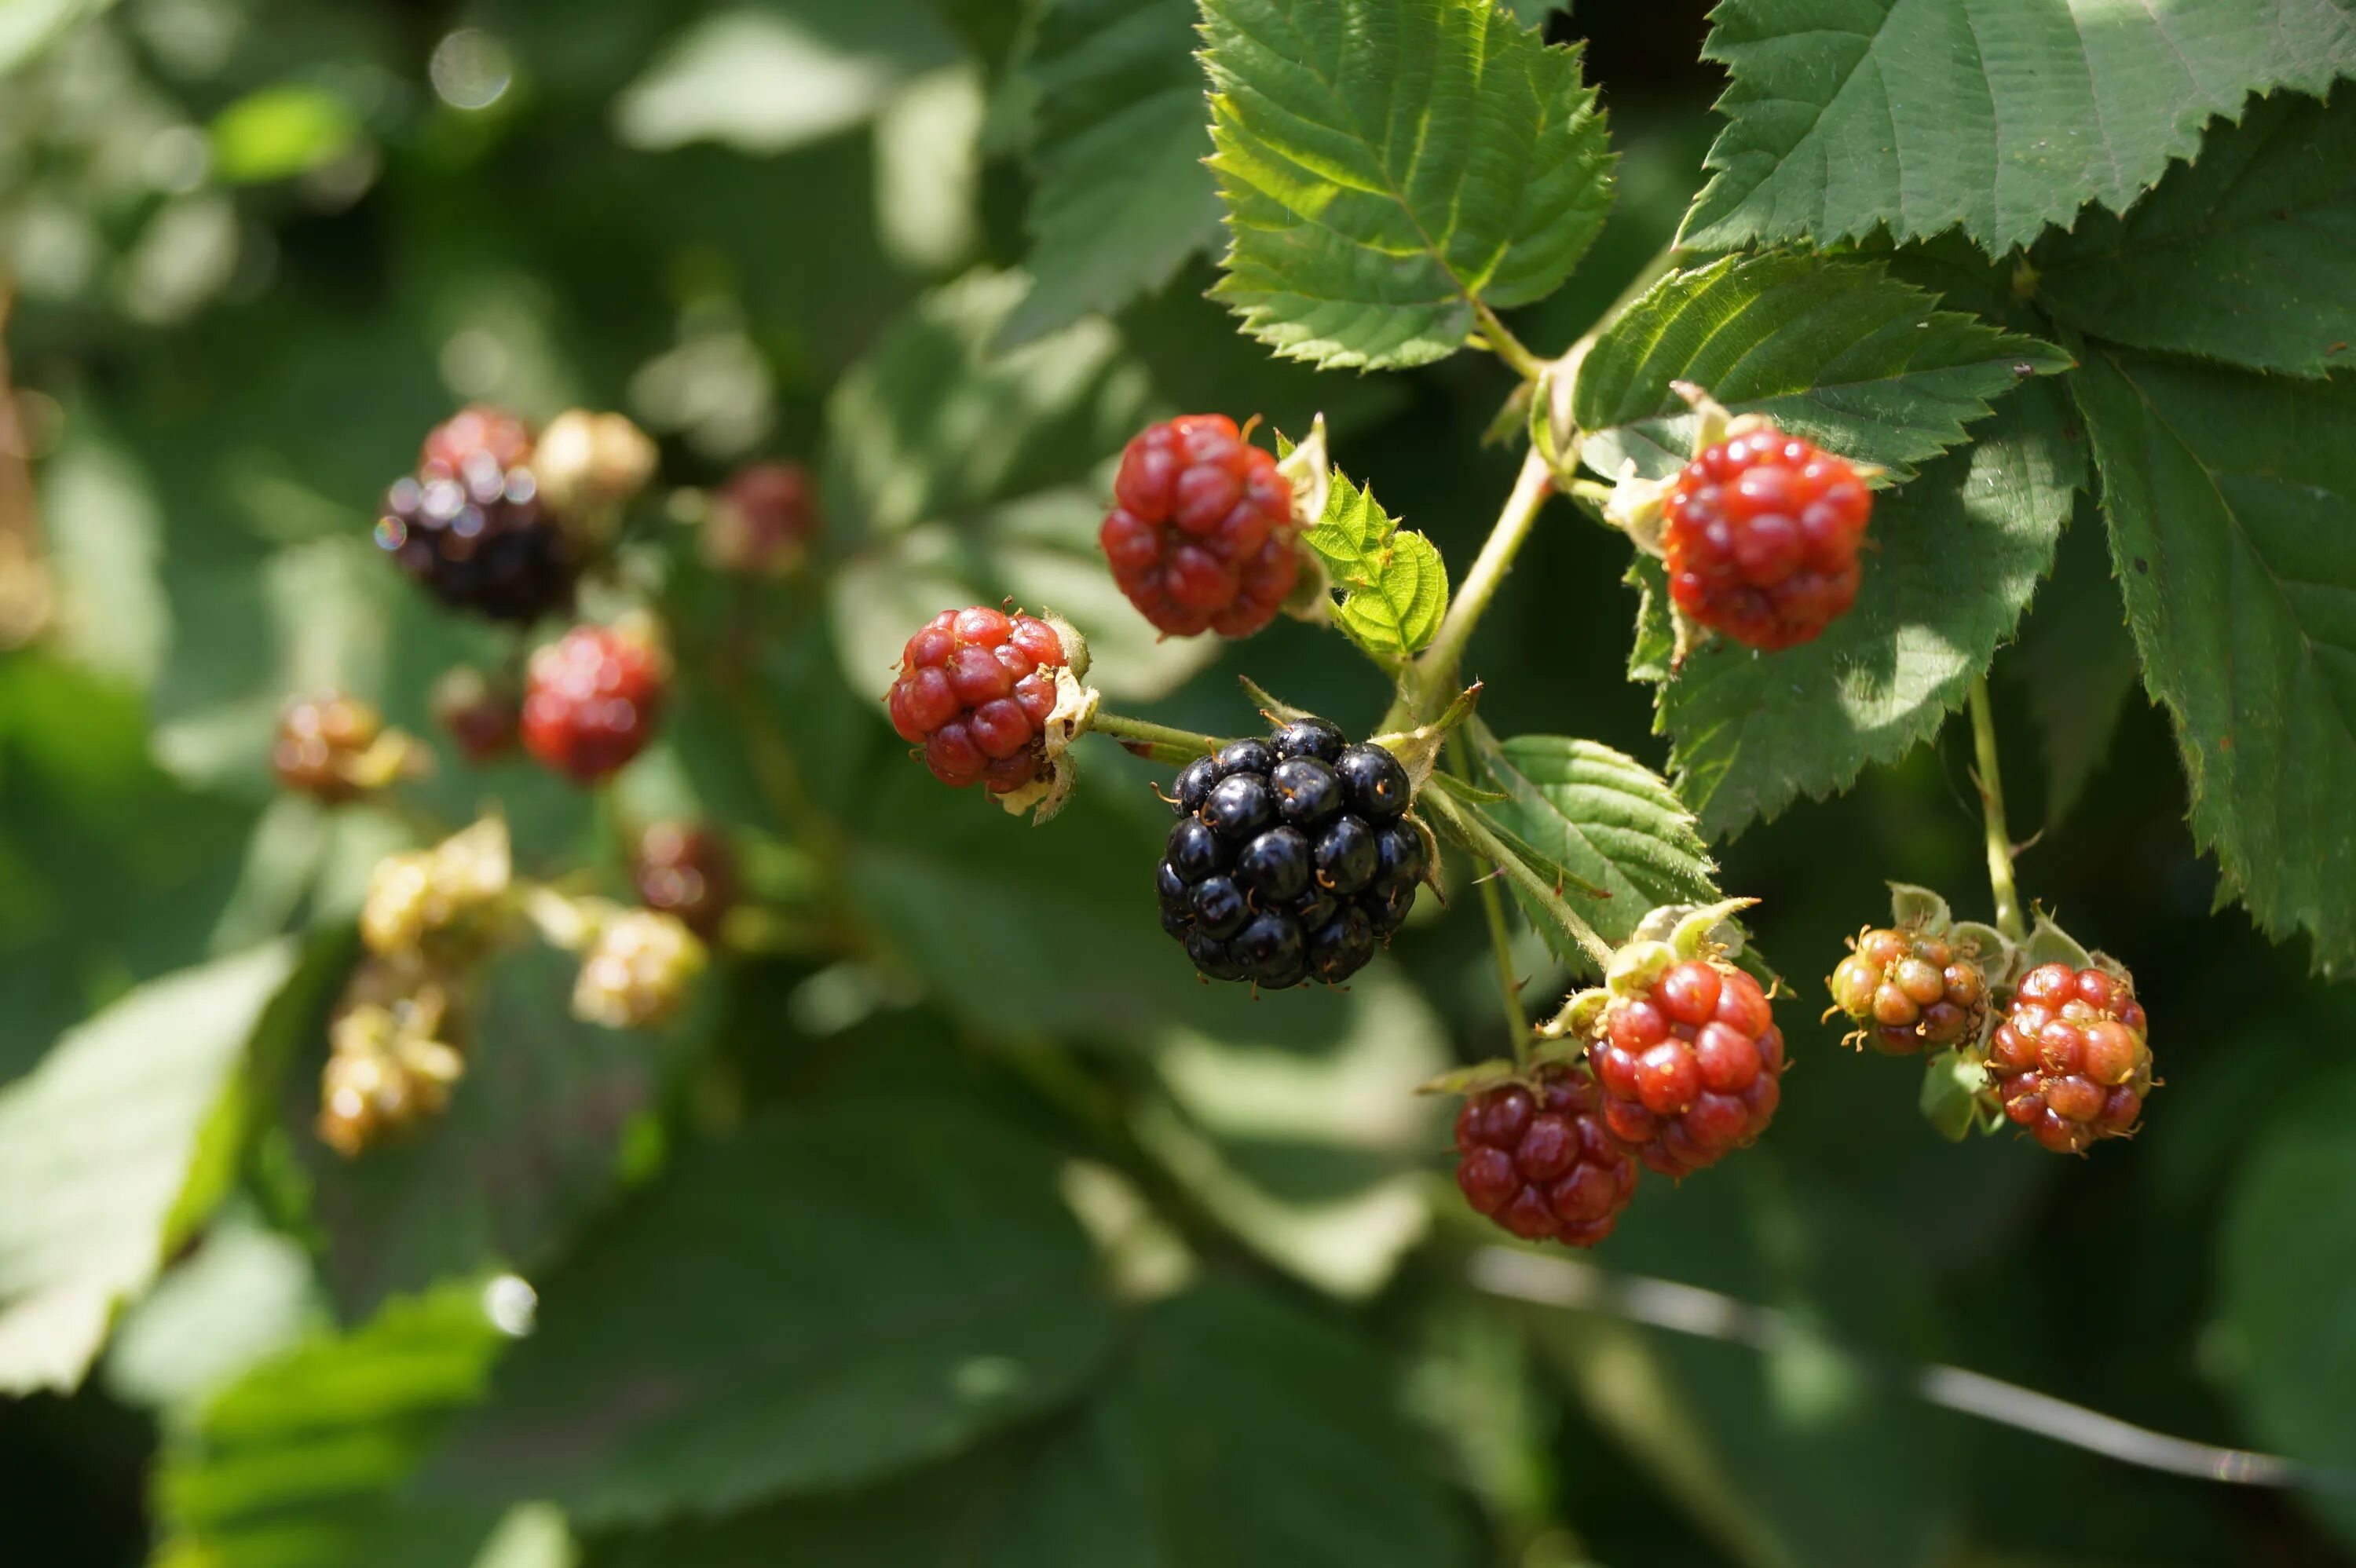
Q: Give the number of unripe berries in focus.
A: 7